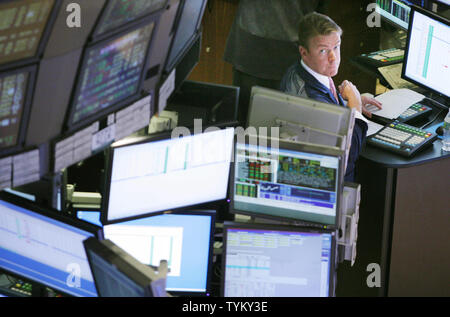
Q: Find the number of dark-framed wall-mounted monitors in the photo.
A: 5